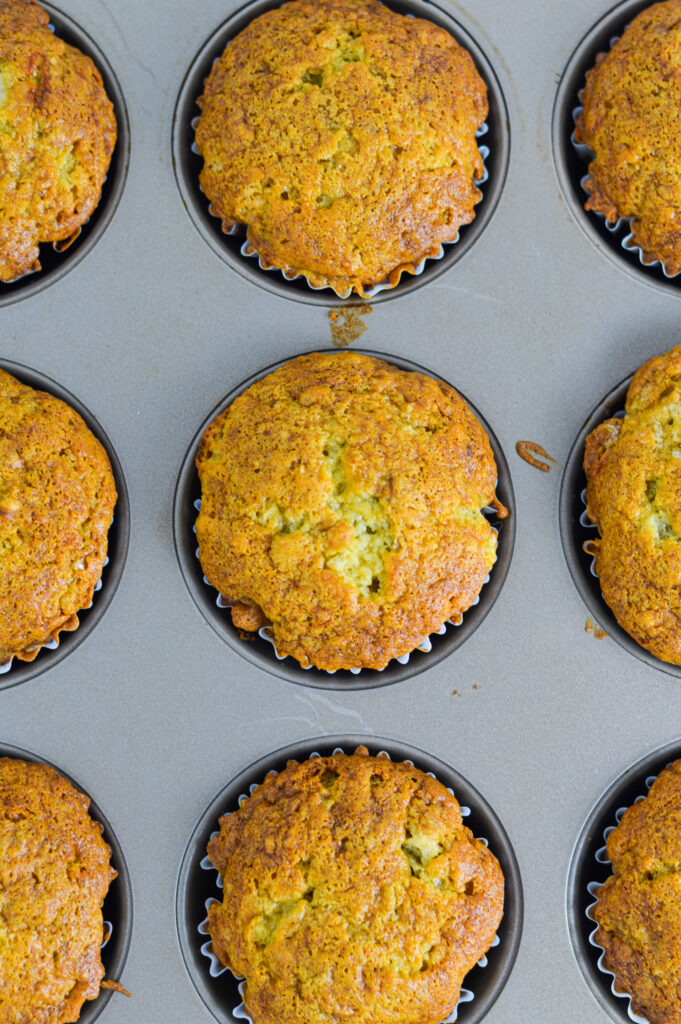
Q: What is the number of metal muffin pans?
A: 1